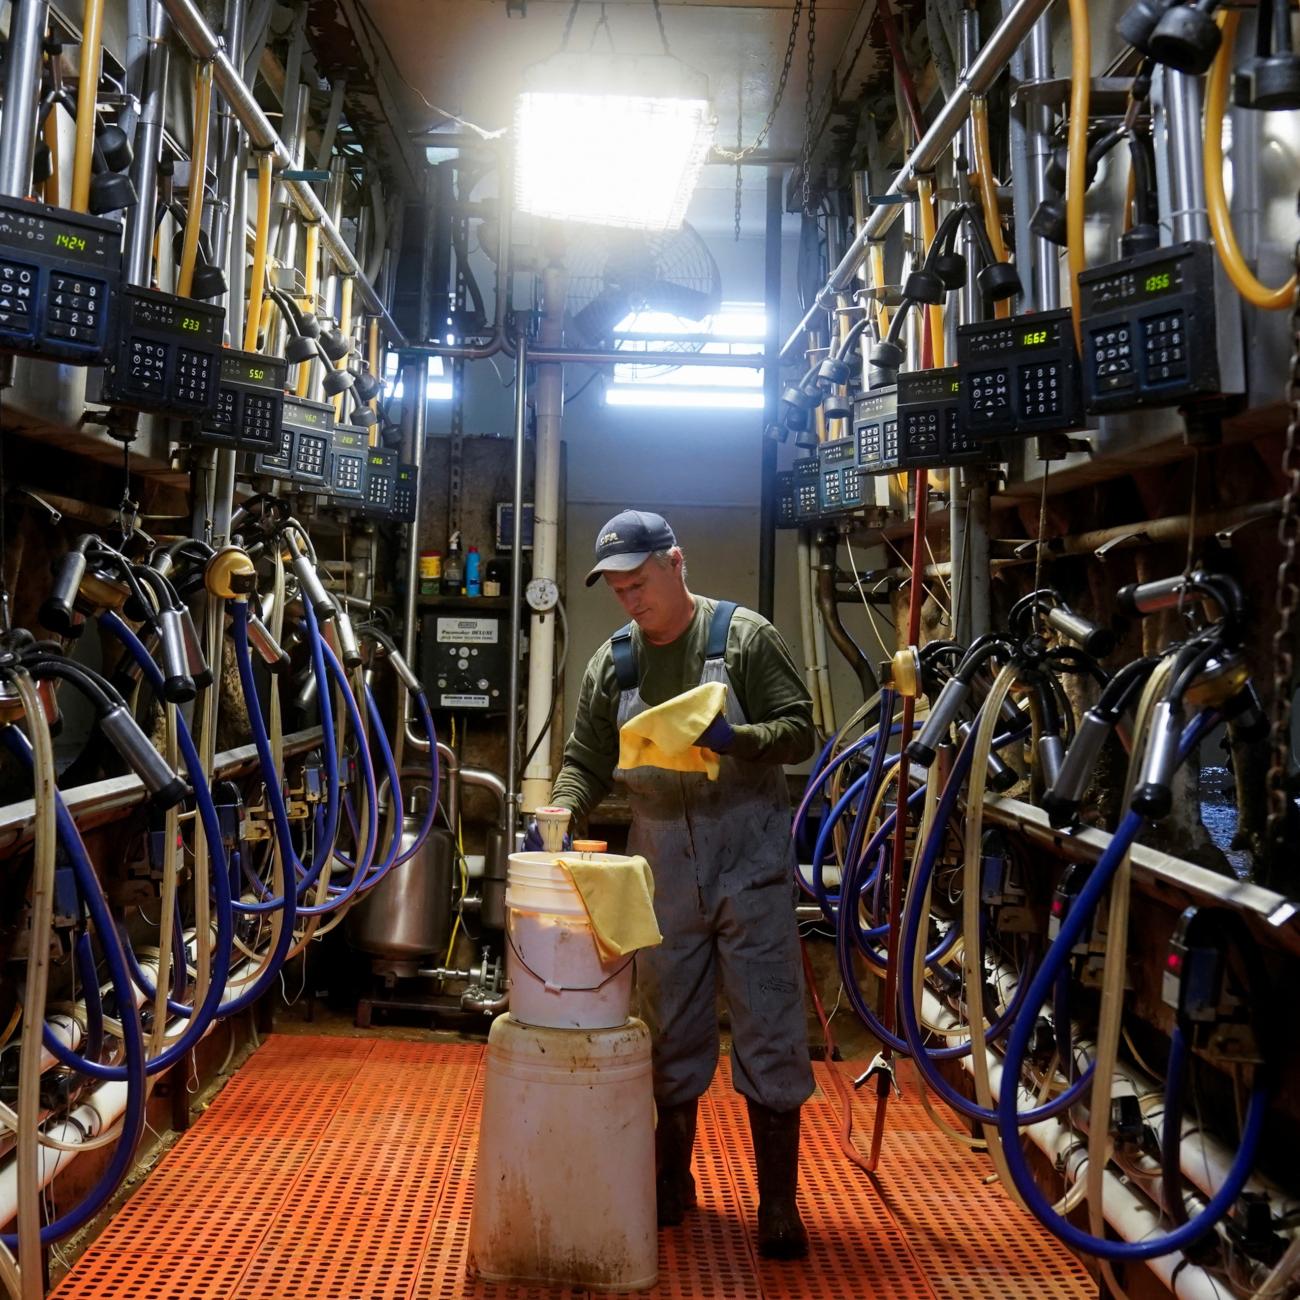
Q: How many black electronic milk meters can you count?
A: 14